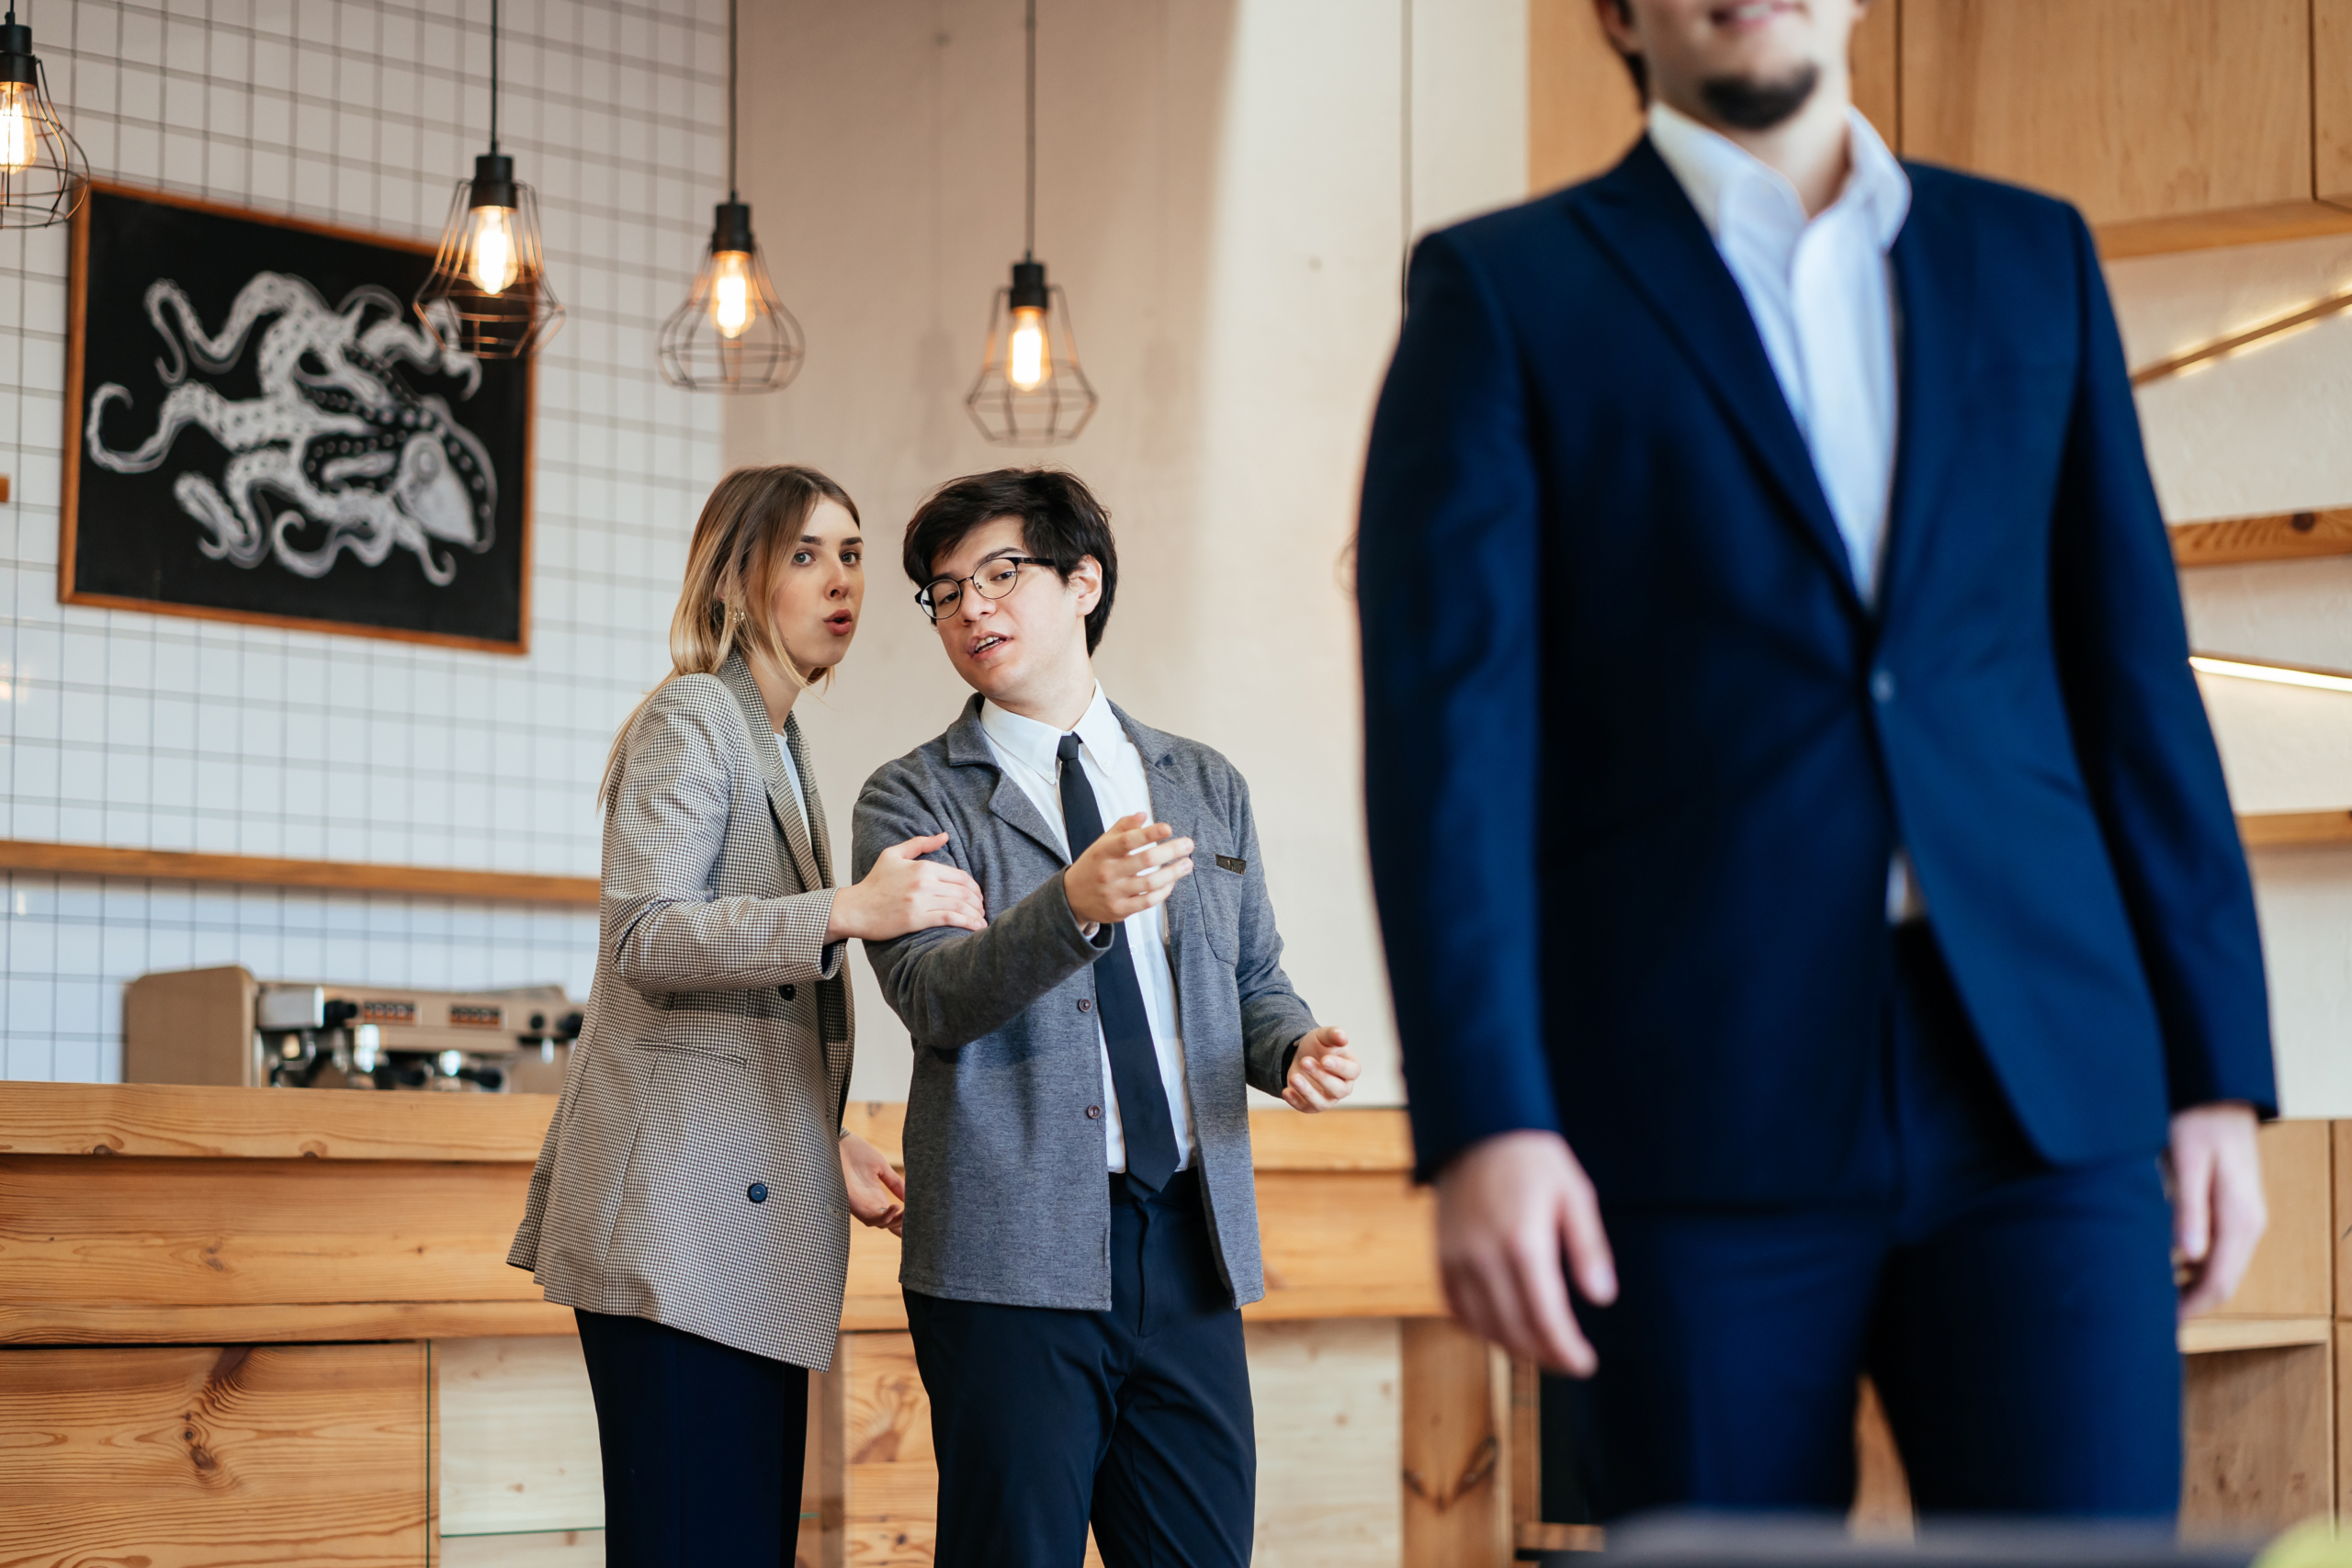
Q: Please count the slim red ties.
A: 0